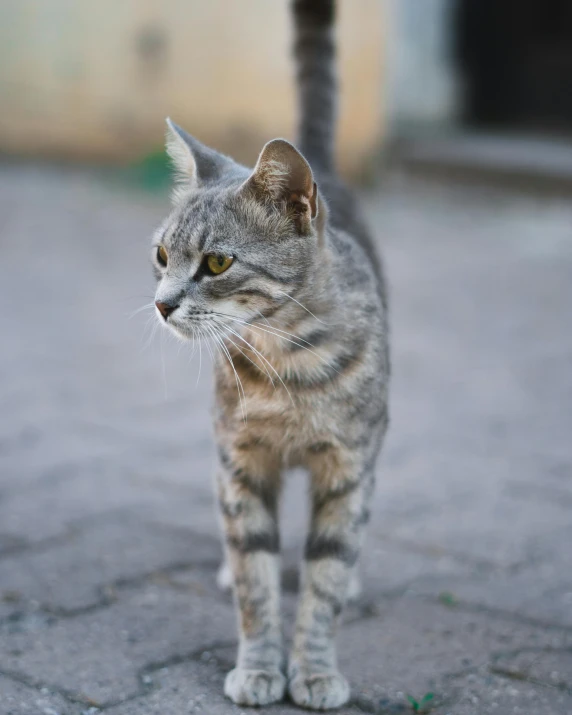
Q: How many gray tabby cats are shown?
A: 1